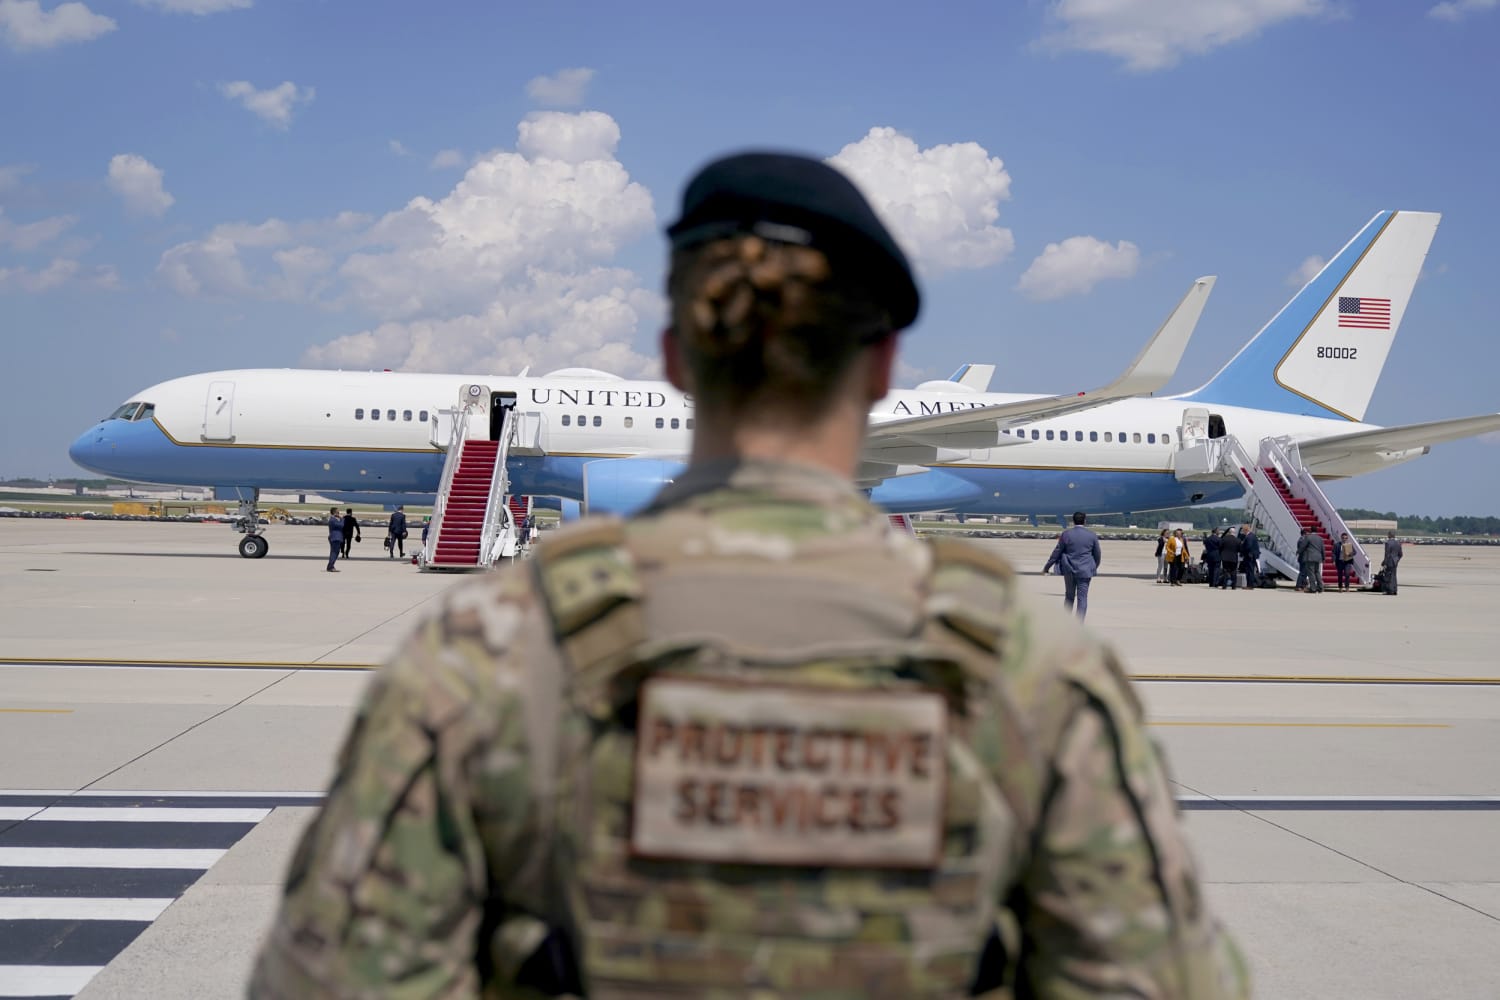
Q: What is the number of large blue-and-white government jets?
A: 2